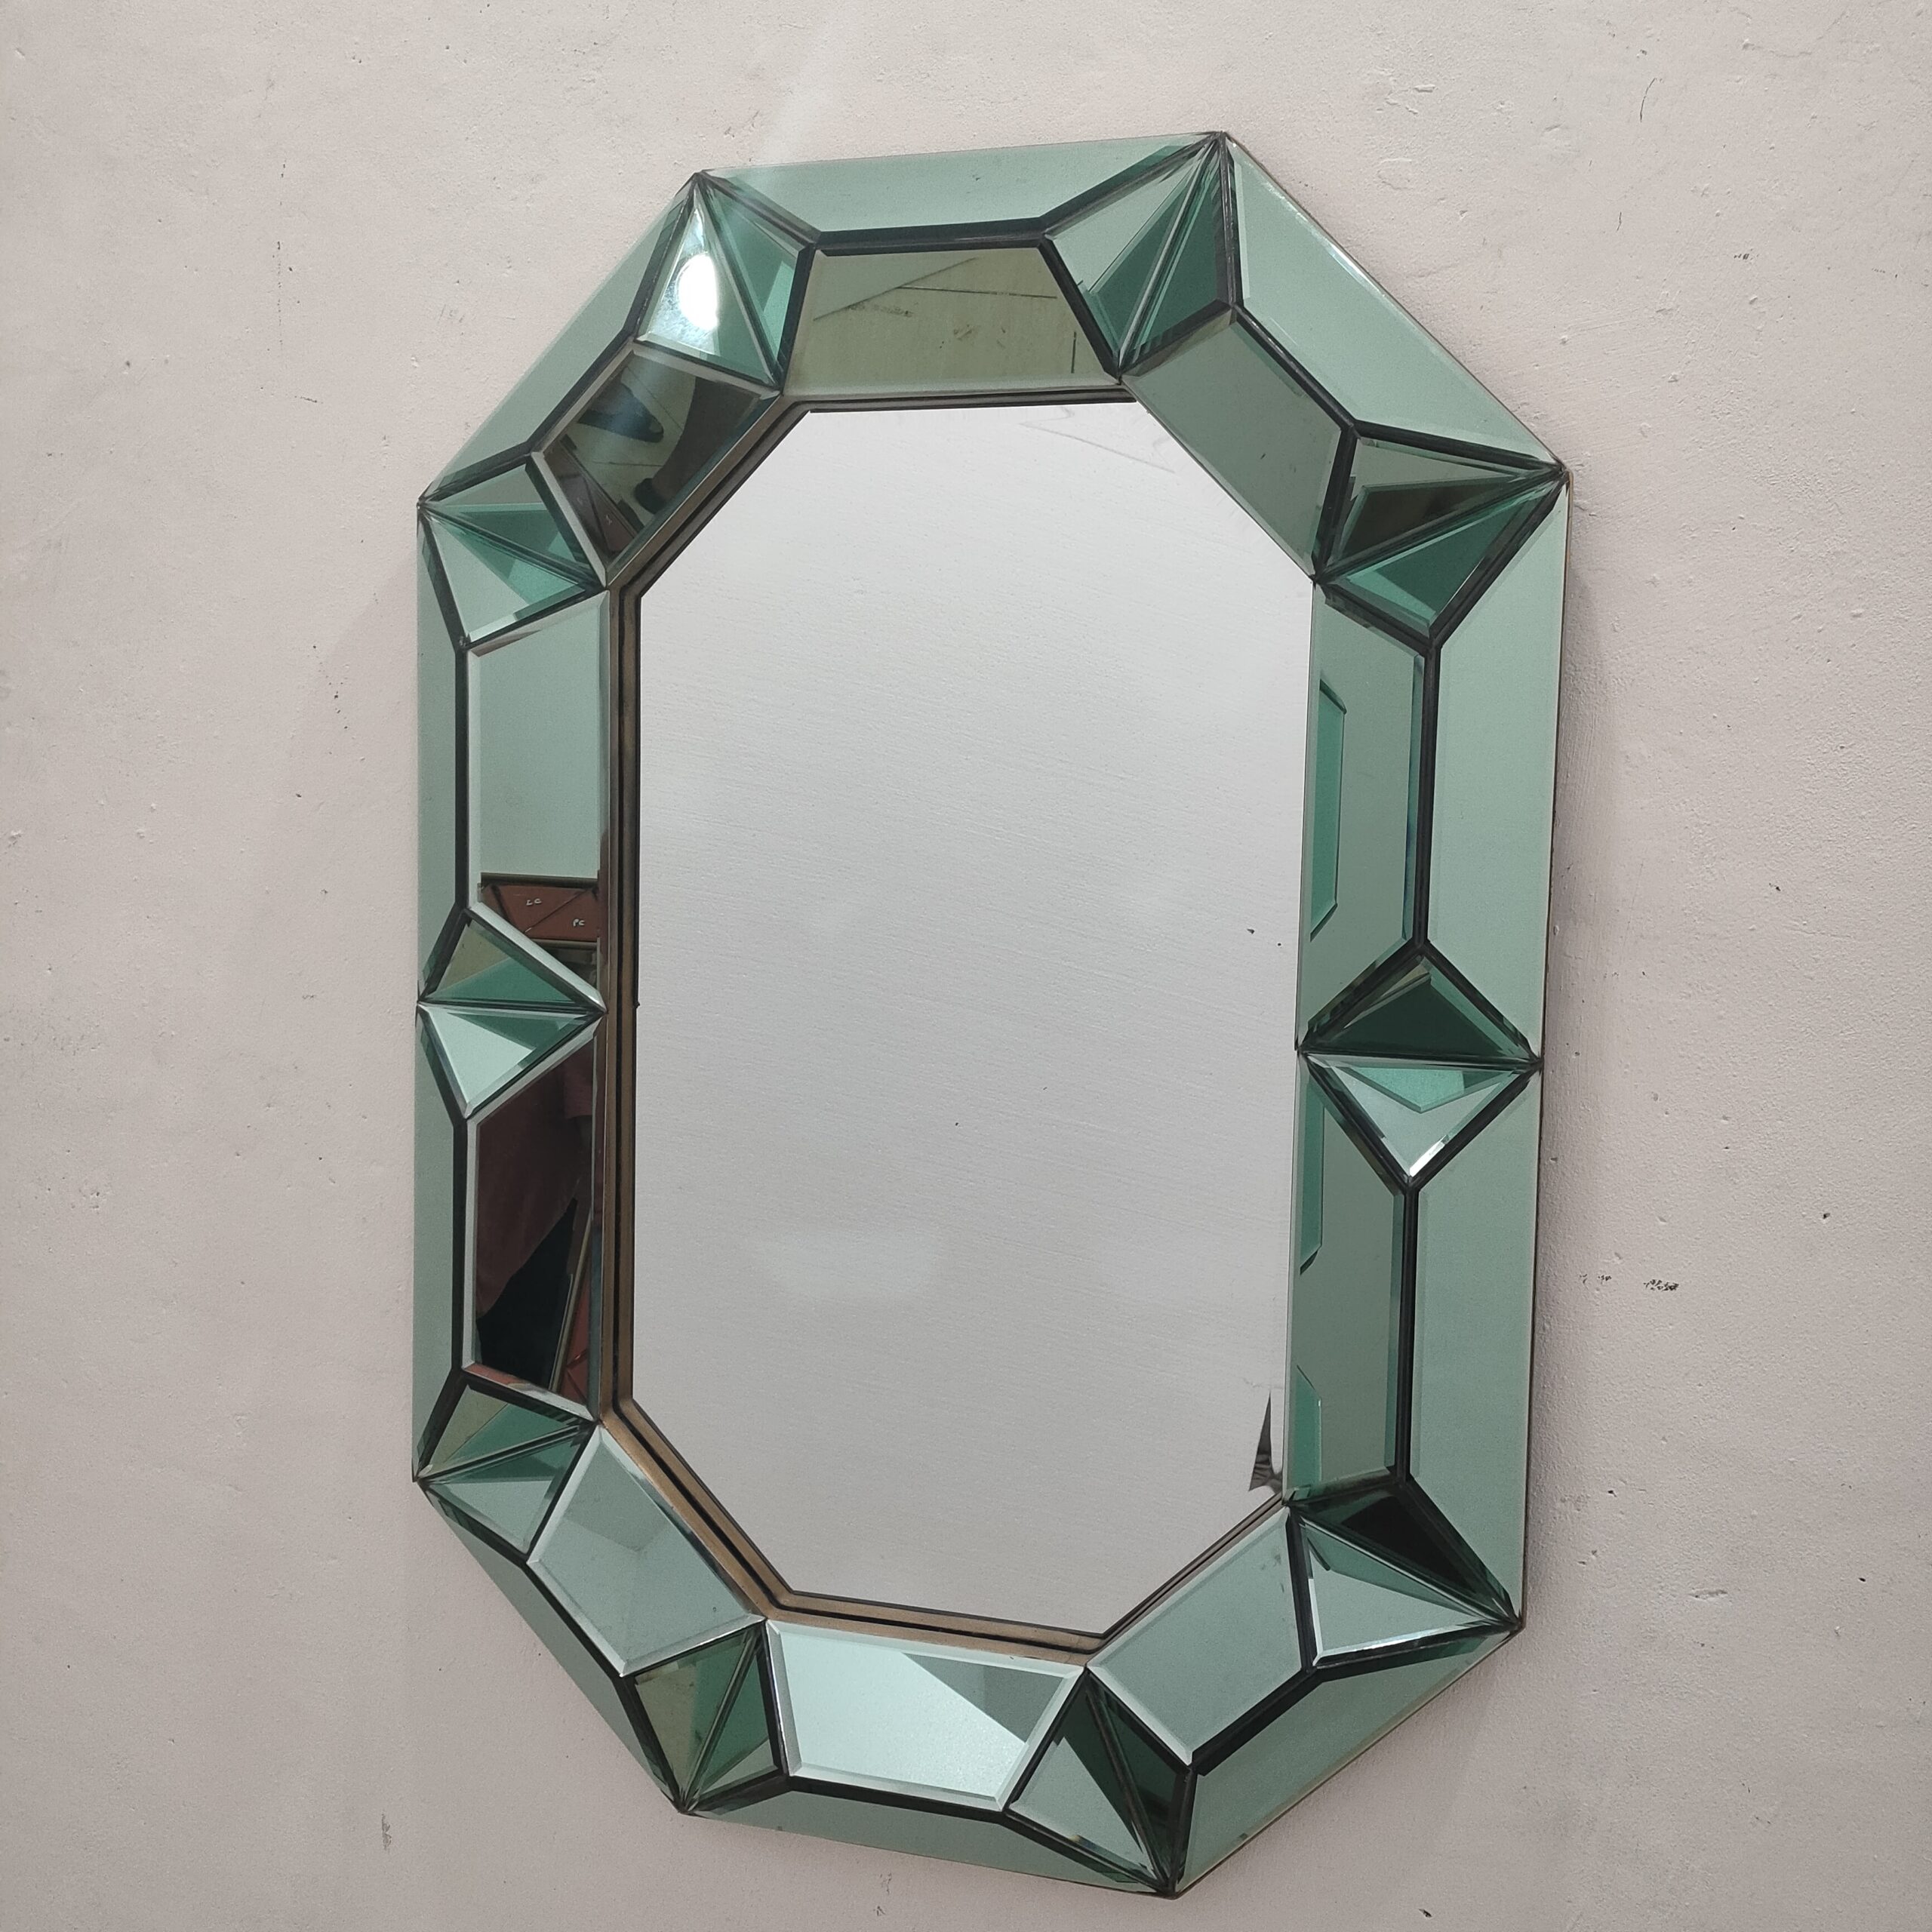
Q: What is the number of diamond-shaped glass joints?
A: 10